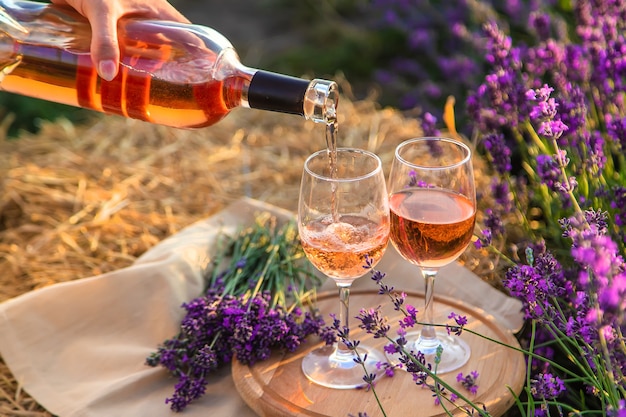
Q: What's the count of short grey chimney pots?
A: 0